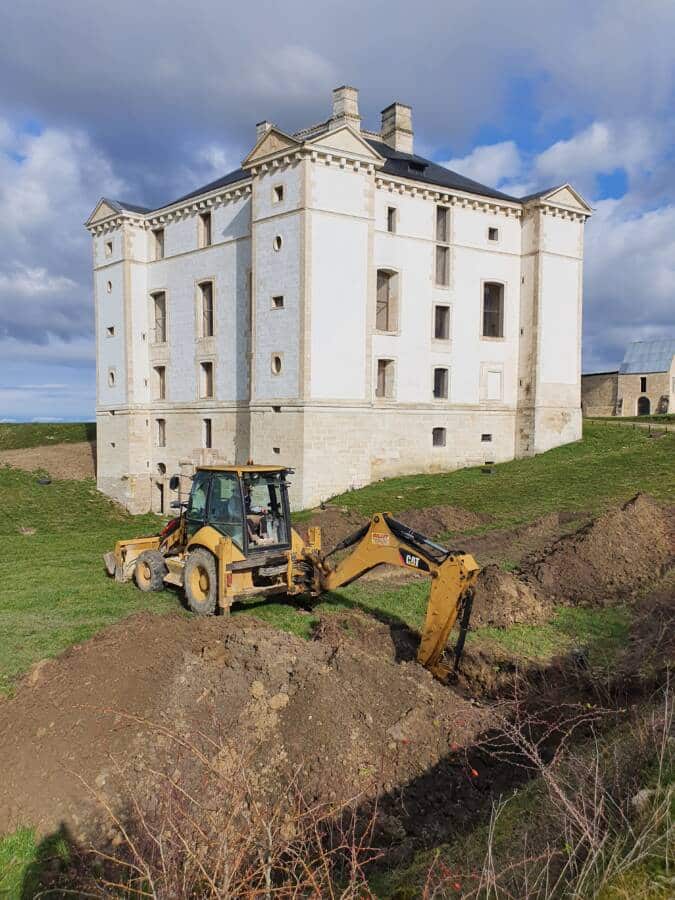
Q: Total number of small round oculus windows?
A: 4